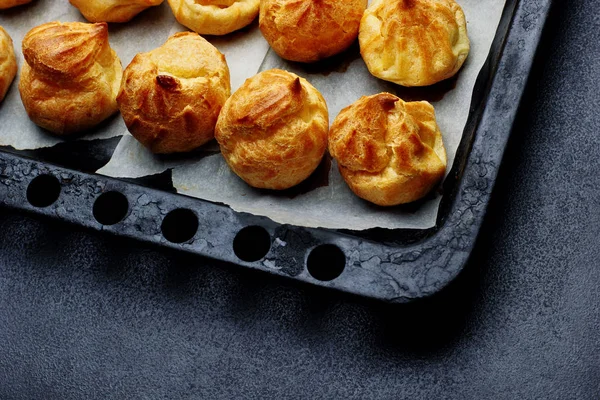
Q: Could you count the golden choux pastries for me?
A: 10